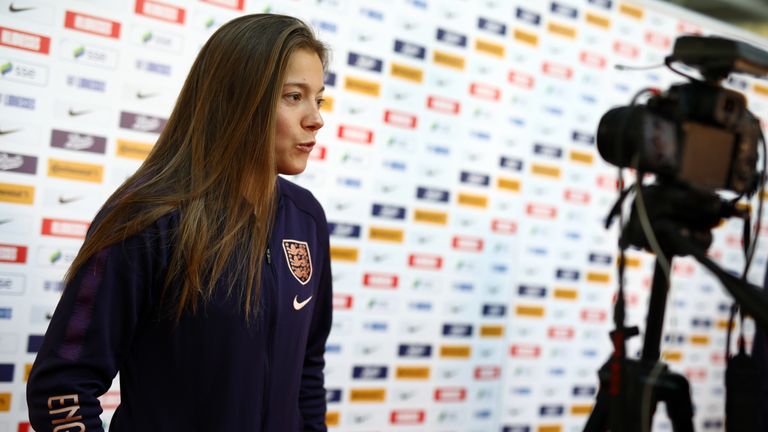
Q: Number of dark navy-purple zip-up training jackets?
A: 1